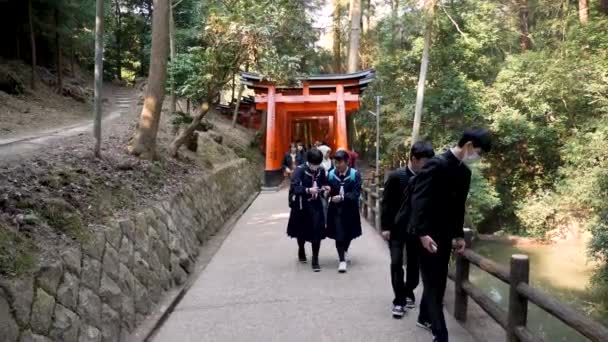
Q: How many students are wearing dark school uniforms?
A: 4